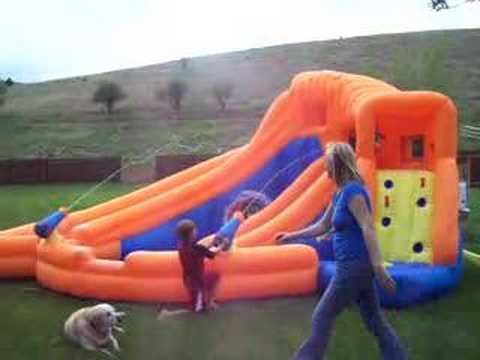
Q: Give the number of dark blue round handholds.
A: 4